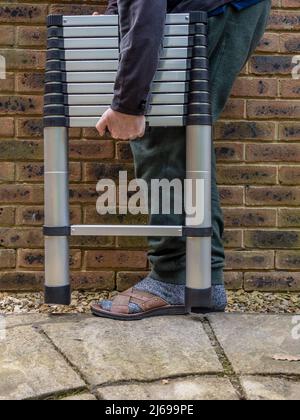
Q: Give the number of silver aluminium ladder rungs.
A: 11